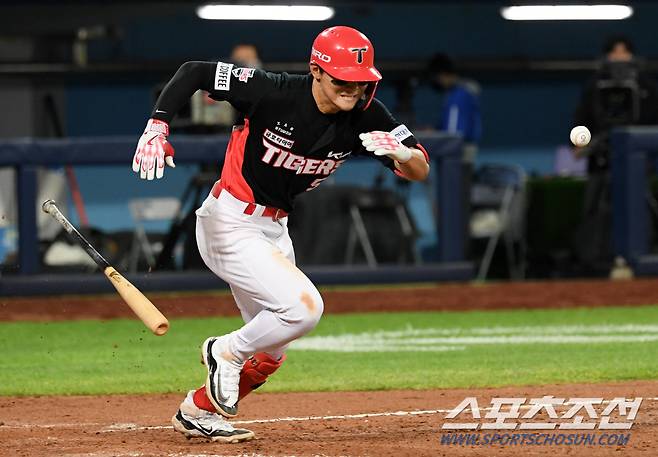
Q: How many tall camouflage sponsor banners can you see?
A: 0